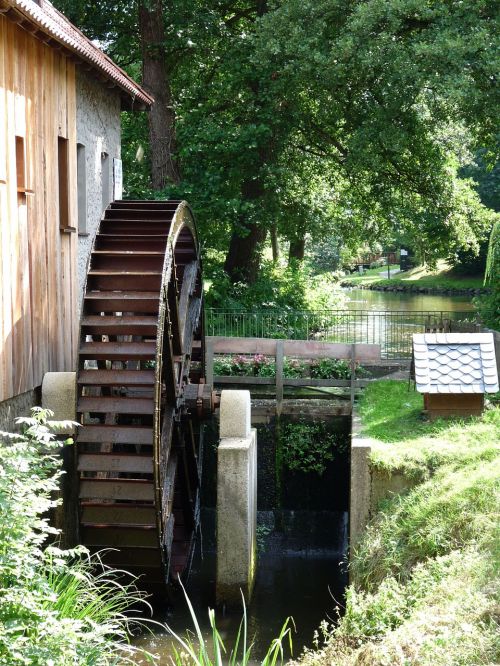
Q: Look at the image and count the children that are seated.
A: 0